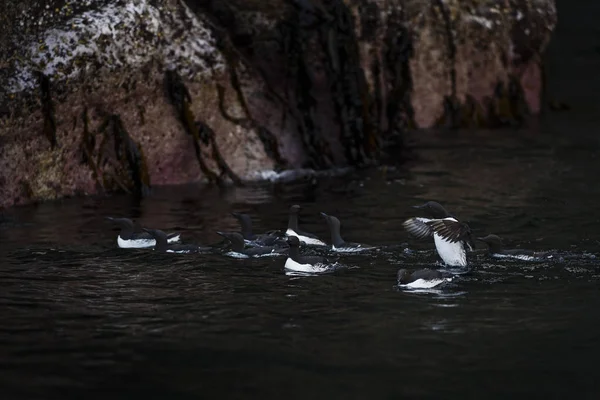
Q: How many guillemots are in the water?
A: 10